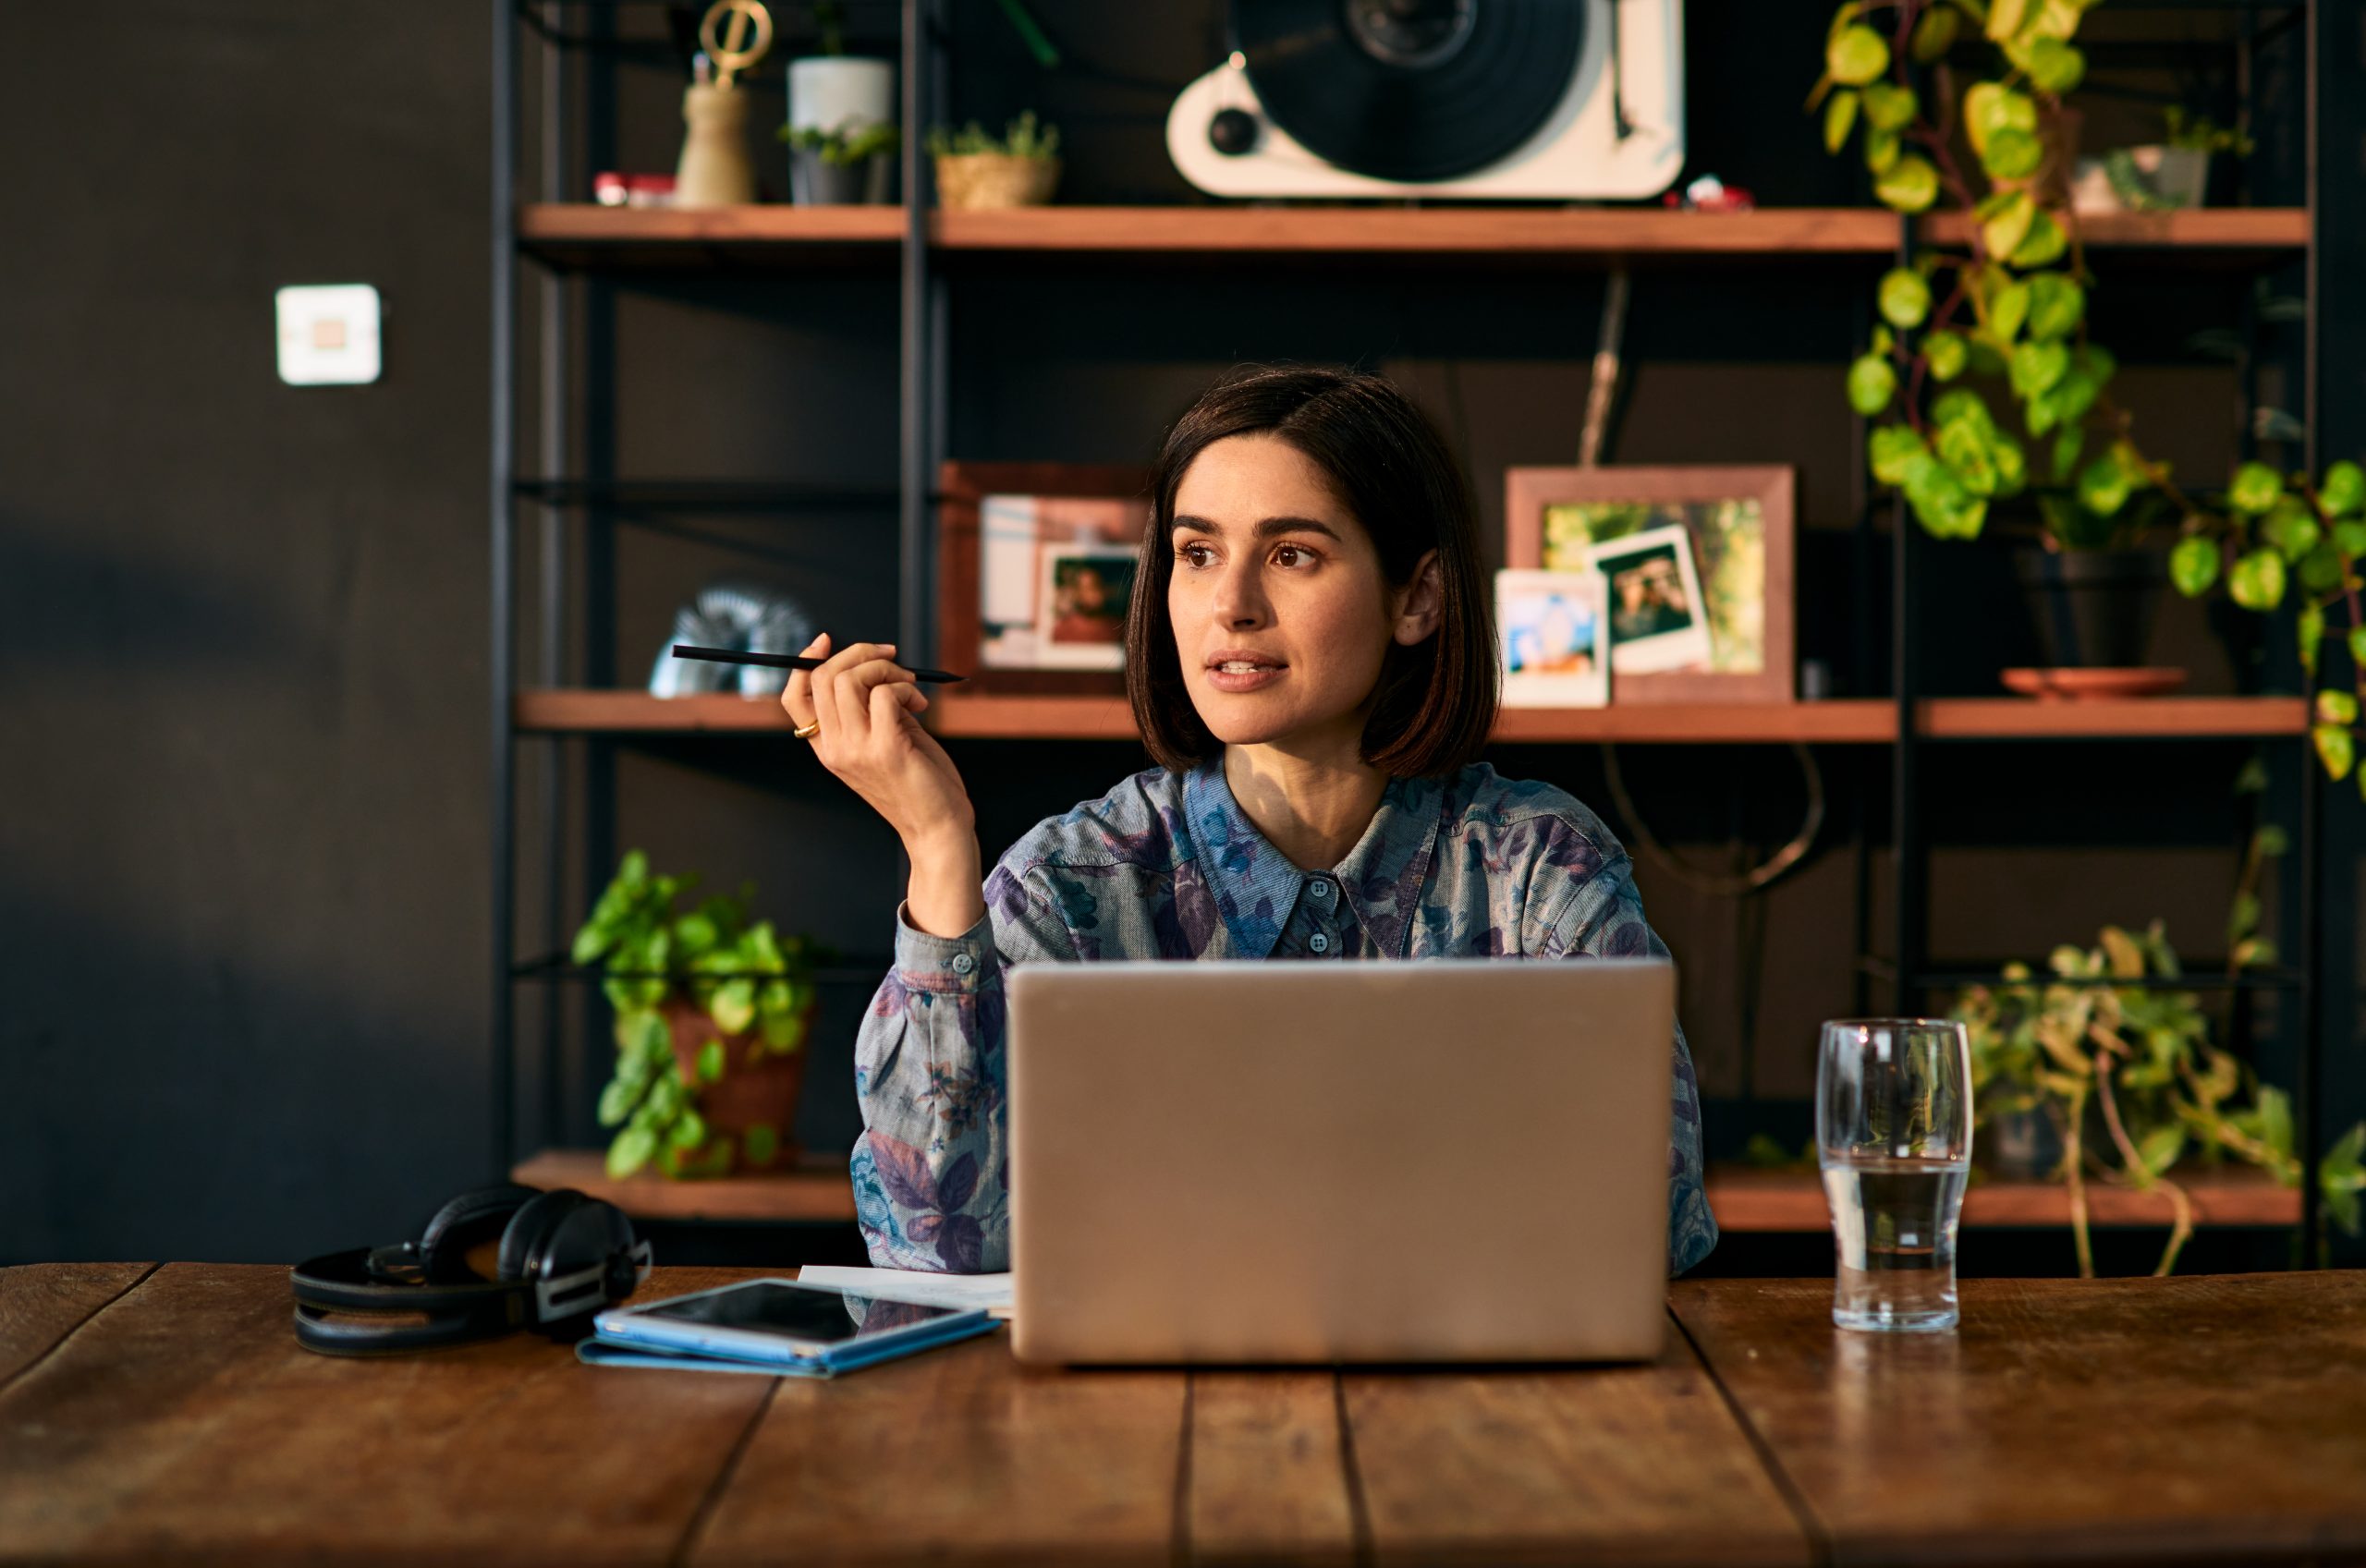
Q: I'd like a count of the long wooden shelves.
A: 3